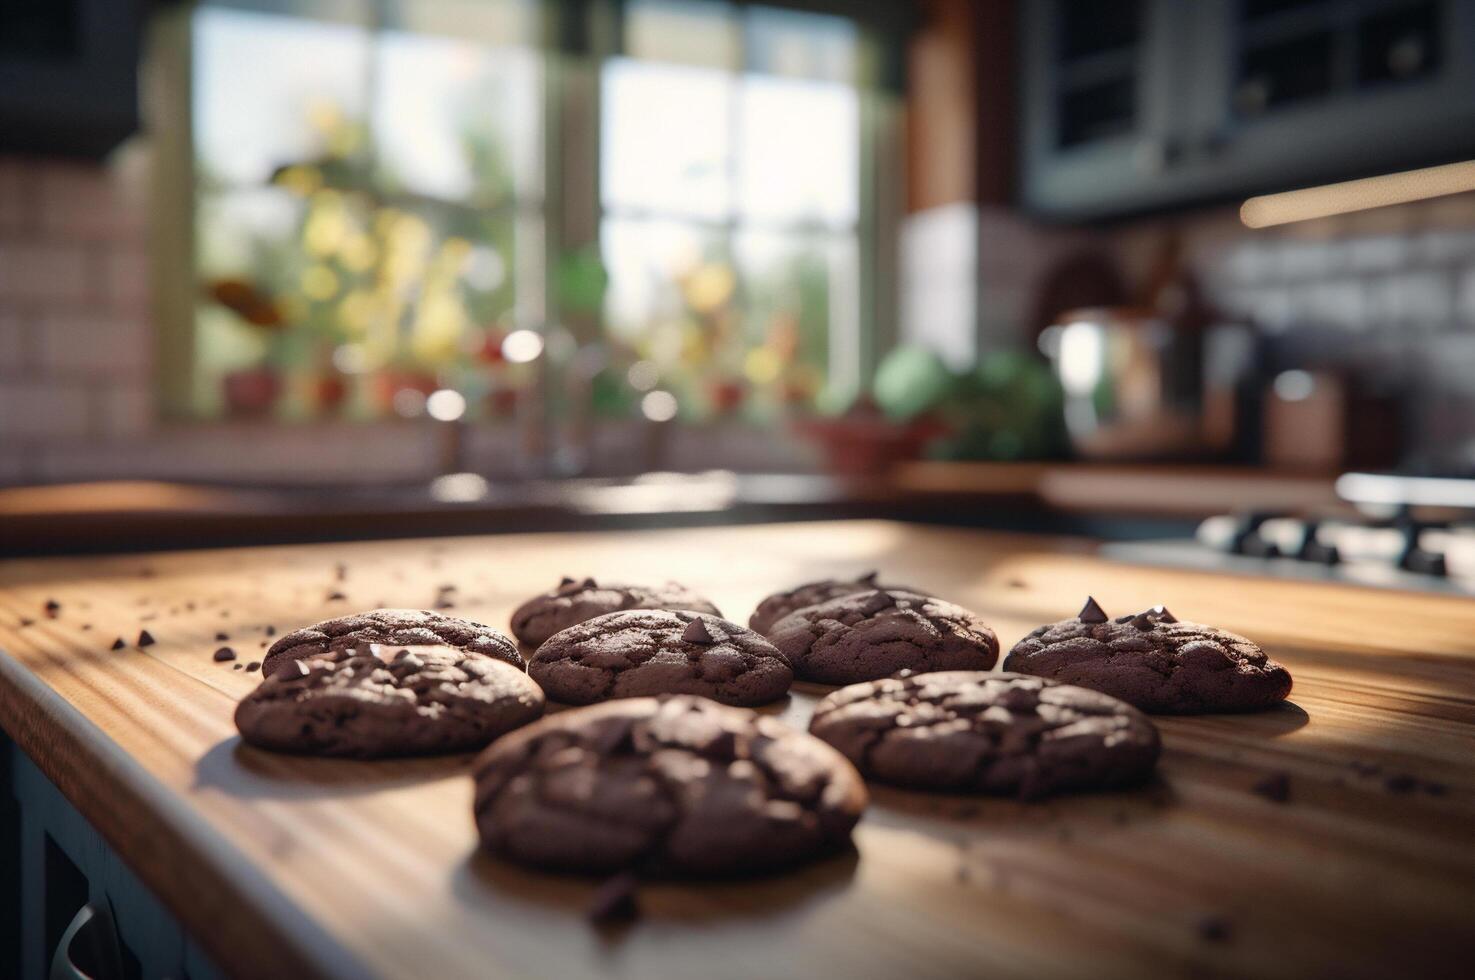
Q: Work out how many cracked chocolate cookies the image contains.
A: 9